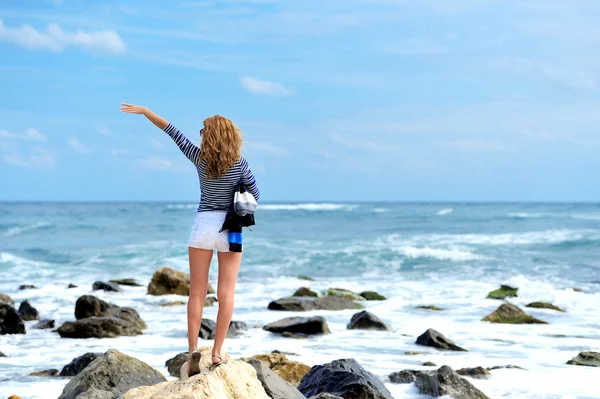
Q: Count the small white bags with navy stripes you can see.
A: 1